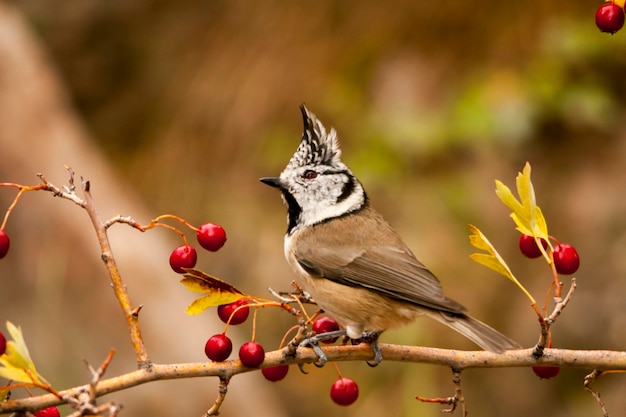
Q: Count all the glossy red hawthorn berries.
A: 15